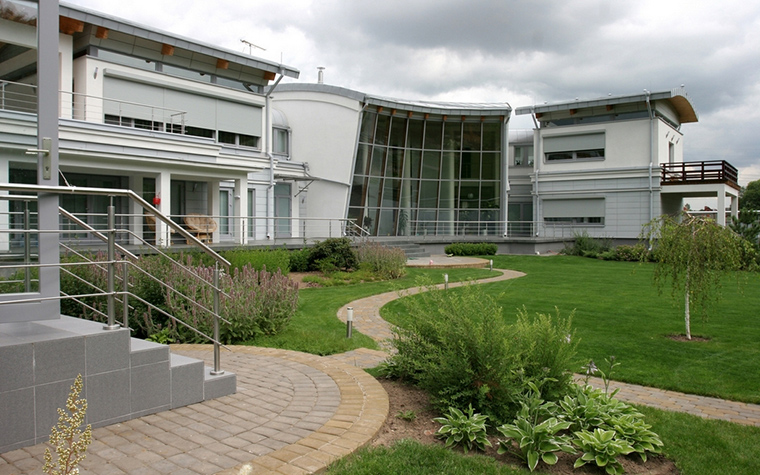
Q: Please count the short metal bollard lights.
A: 3